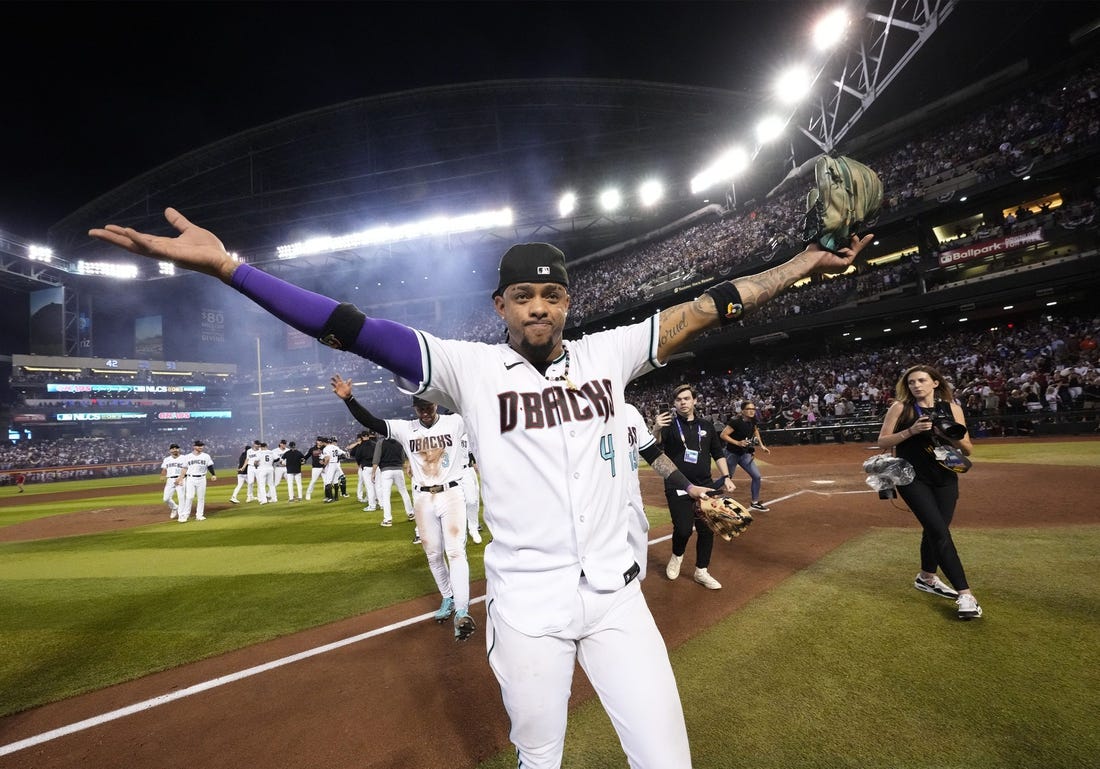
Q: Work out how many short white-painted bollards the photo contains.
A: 0